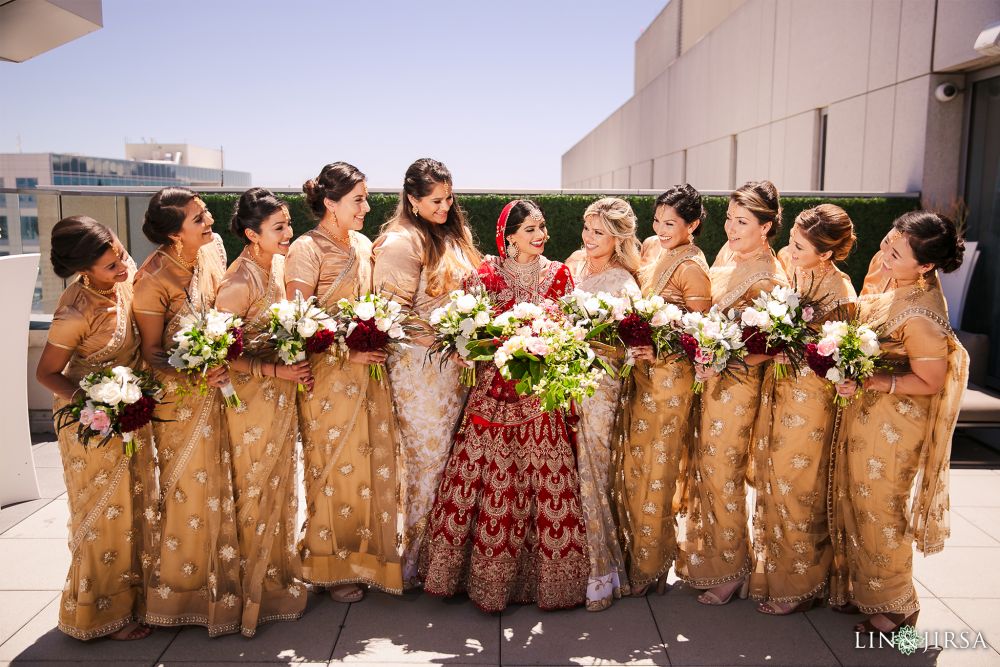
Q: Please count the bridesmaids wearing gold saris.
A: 8